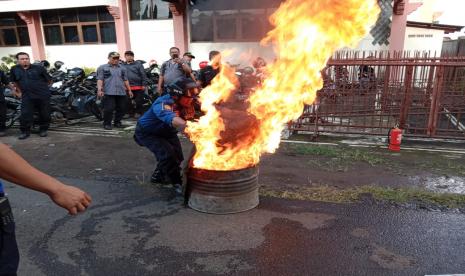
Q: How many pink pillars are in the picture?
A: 4